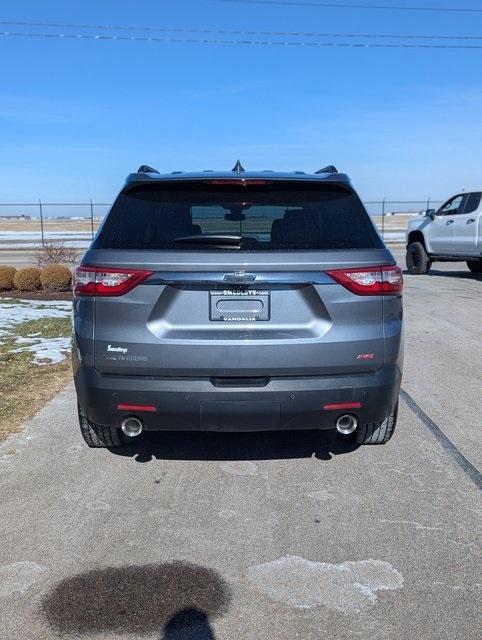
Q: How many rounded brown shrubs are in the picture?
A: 3